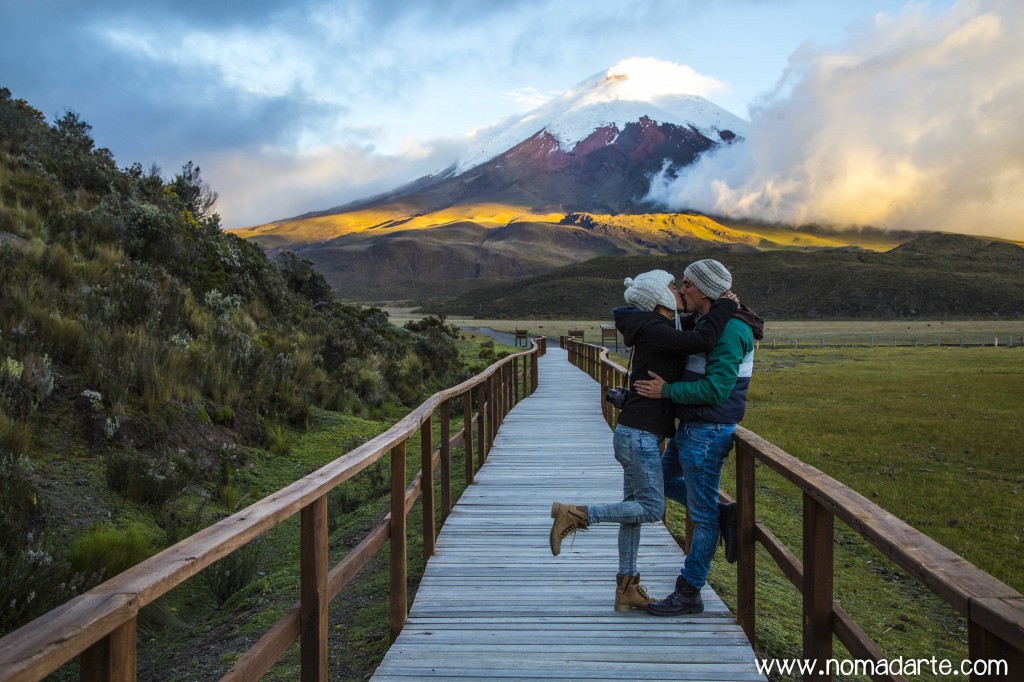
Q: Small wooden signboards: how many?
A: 3